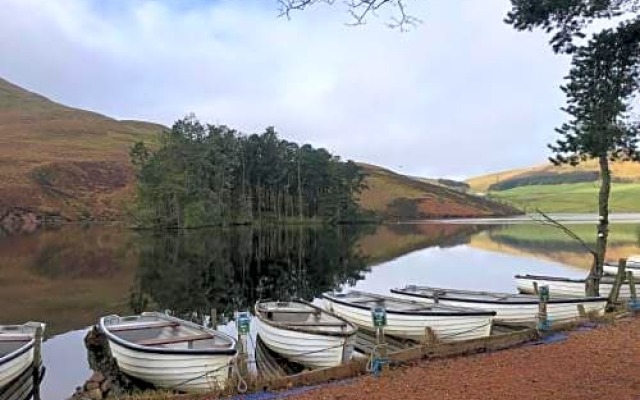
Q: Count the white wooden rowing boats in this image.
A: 7